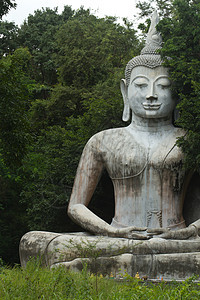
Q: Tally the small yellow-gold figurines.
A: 4